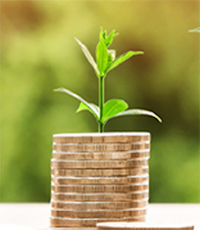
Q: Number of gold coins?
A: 12